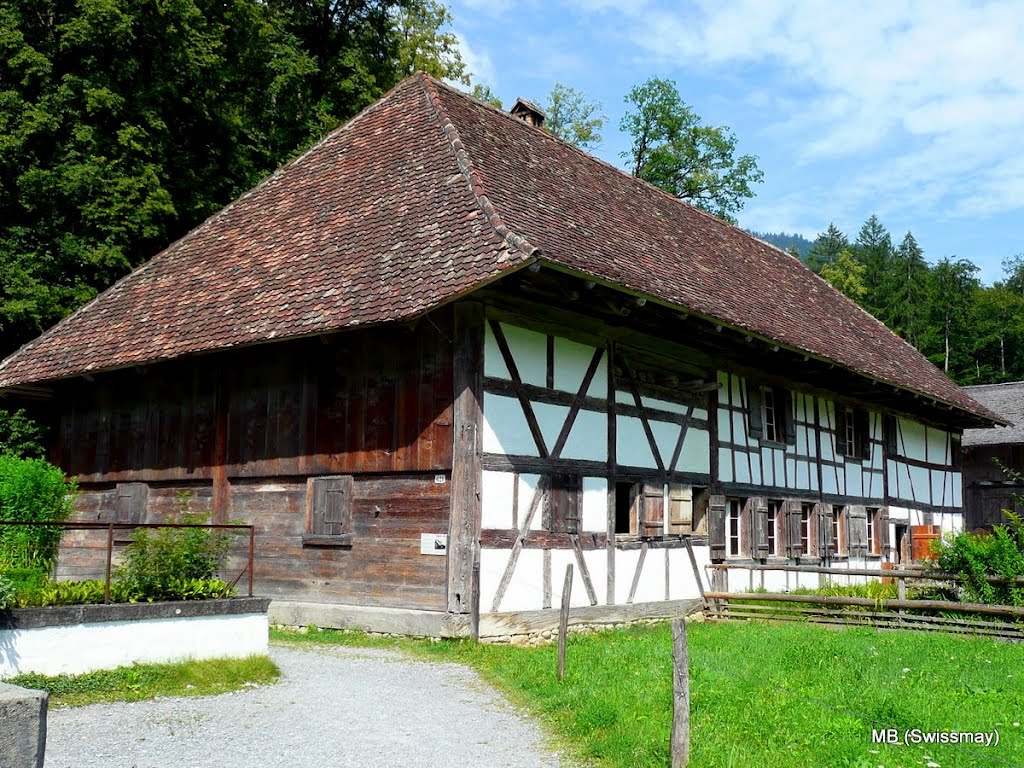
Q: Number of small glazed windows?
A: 7